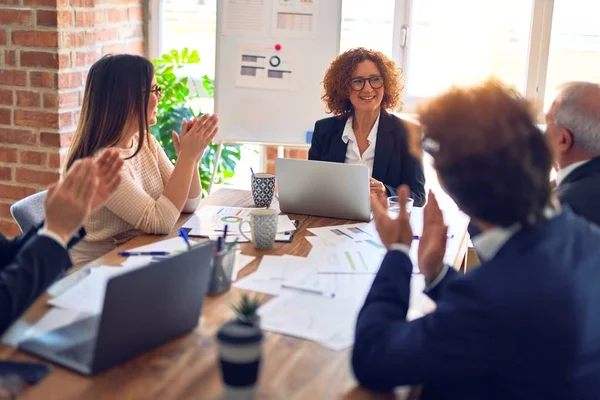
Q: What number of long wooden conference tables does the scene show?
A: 1